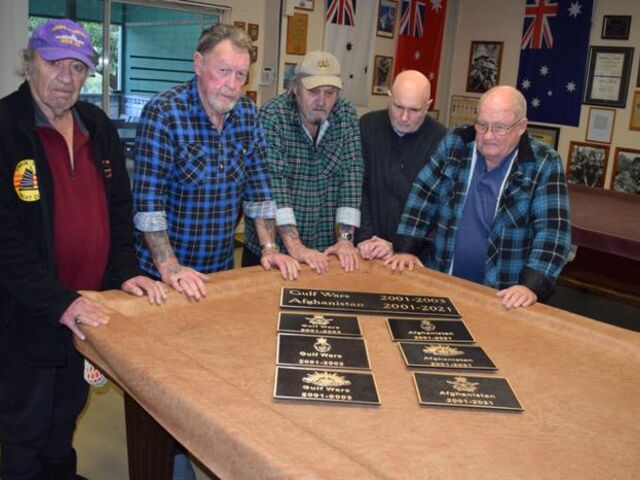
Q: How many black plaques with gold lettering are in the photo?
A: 7